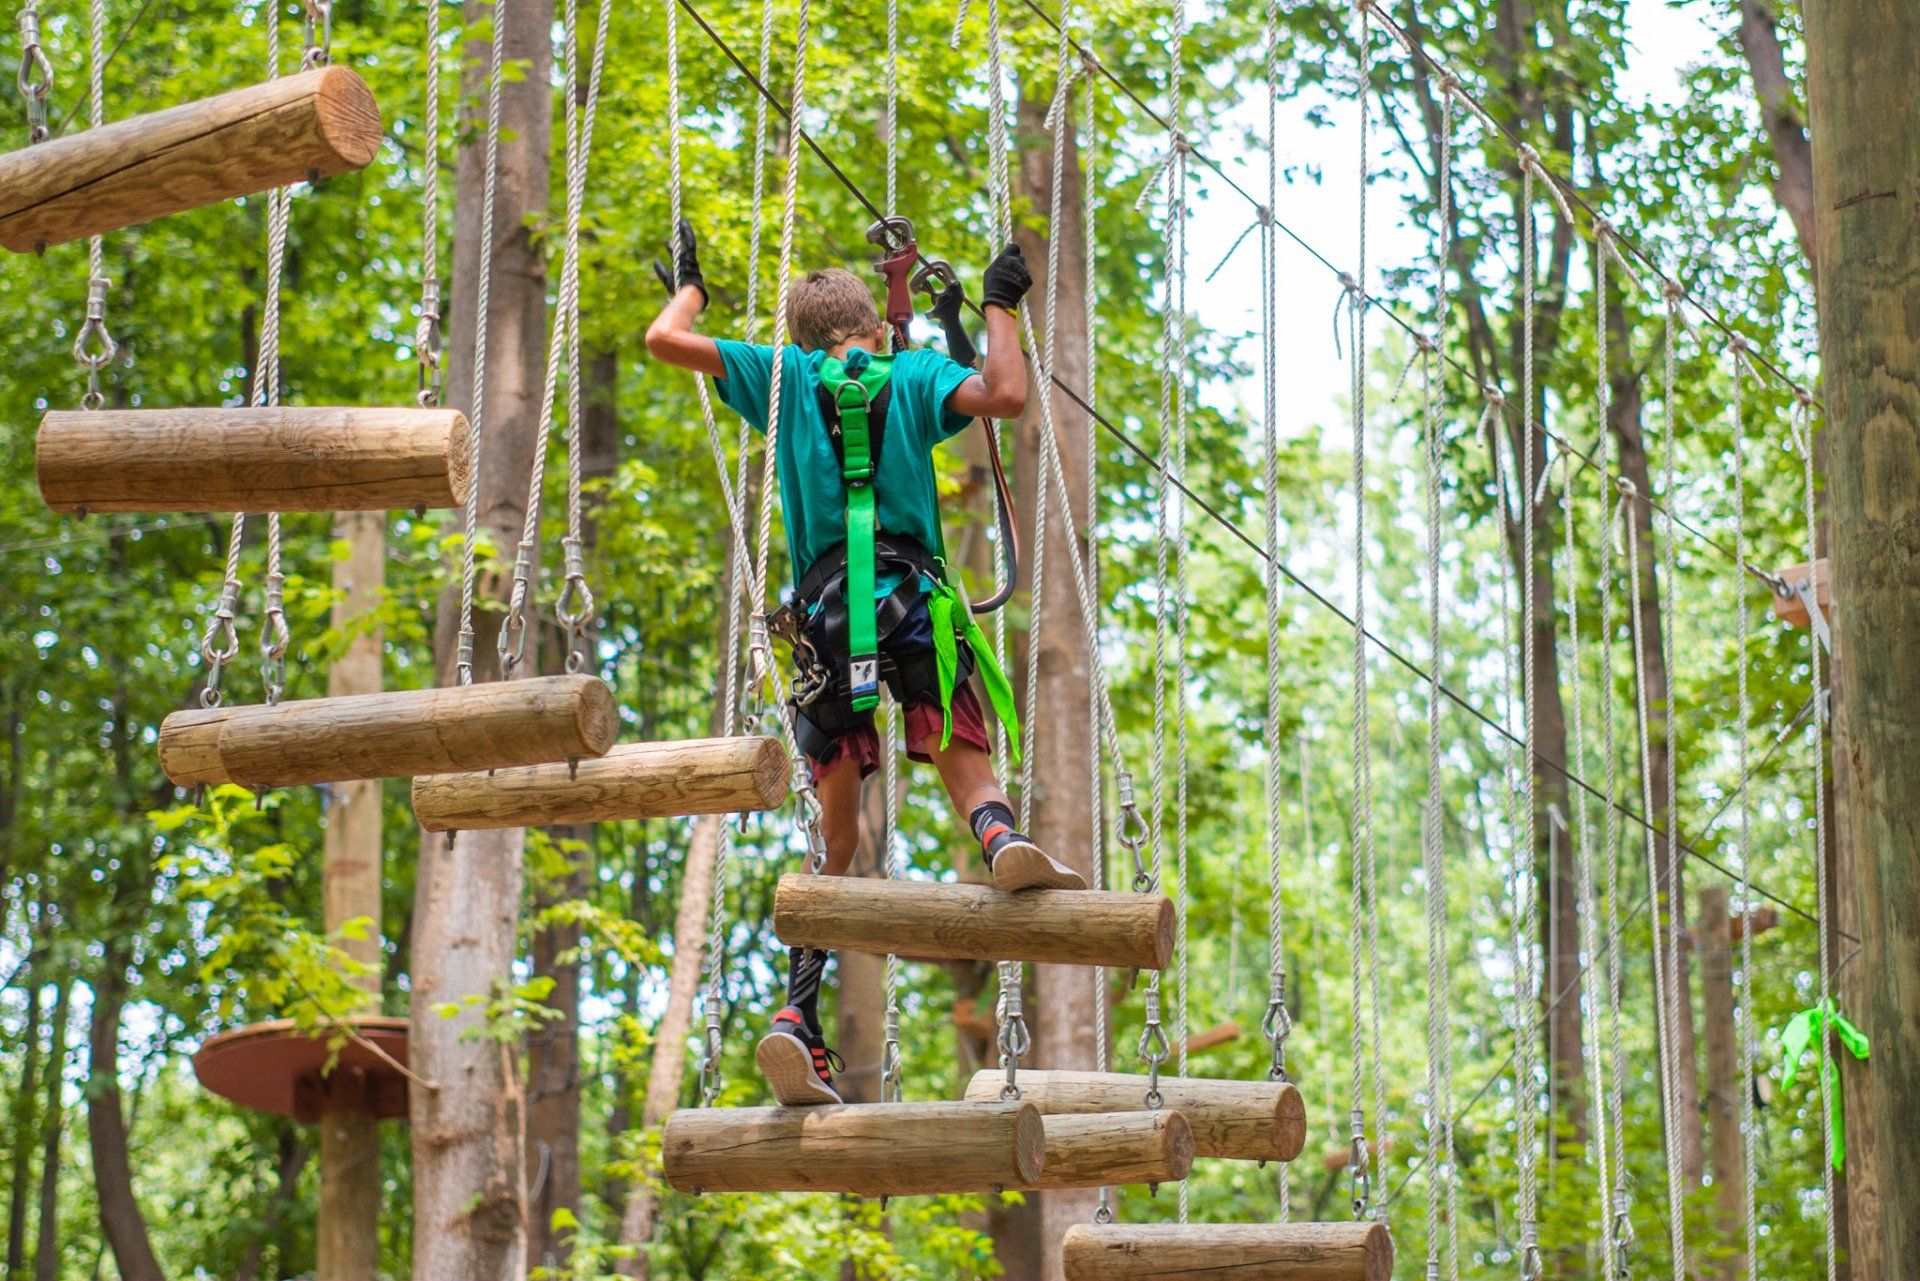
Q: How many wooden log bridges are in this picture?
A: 9